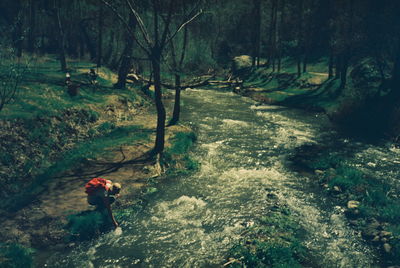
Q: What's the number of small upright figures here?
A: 2